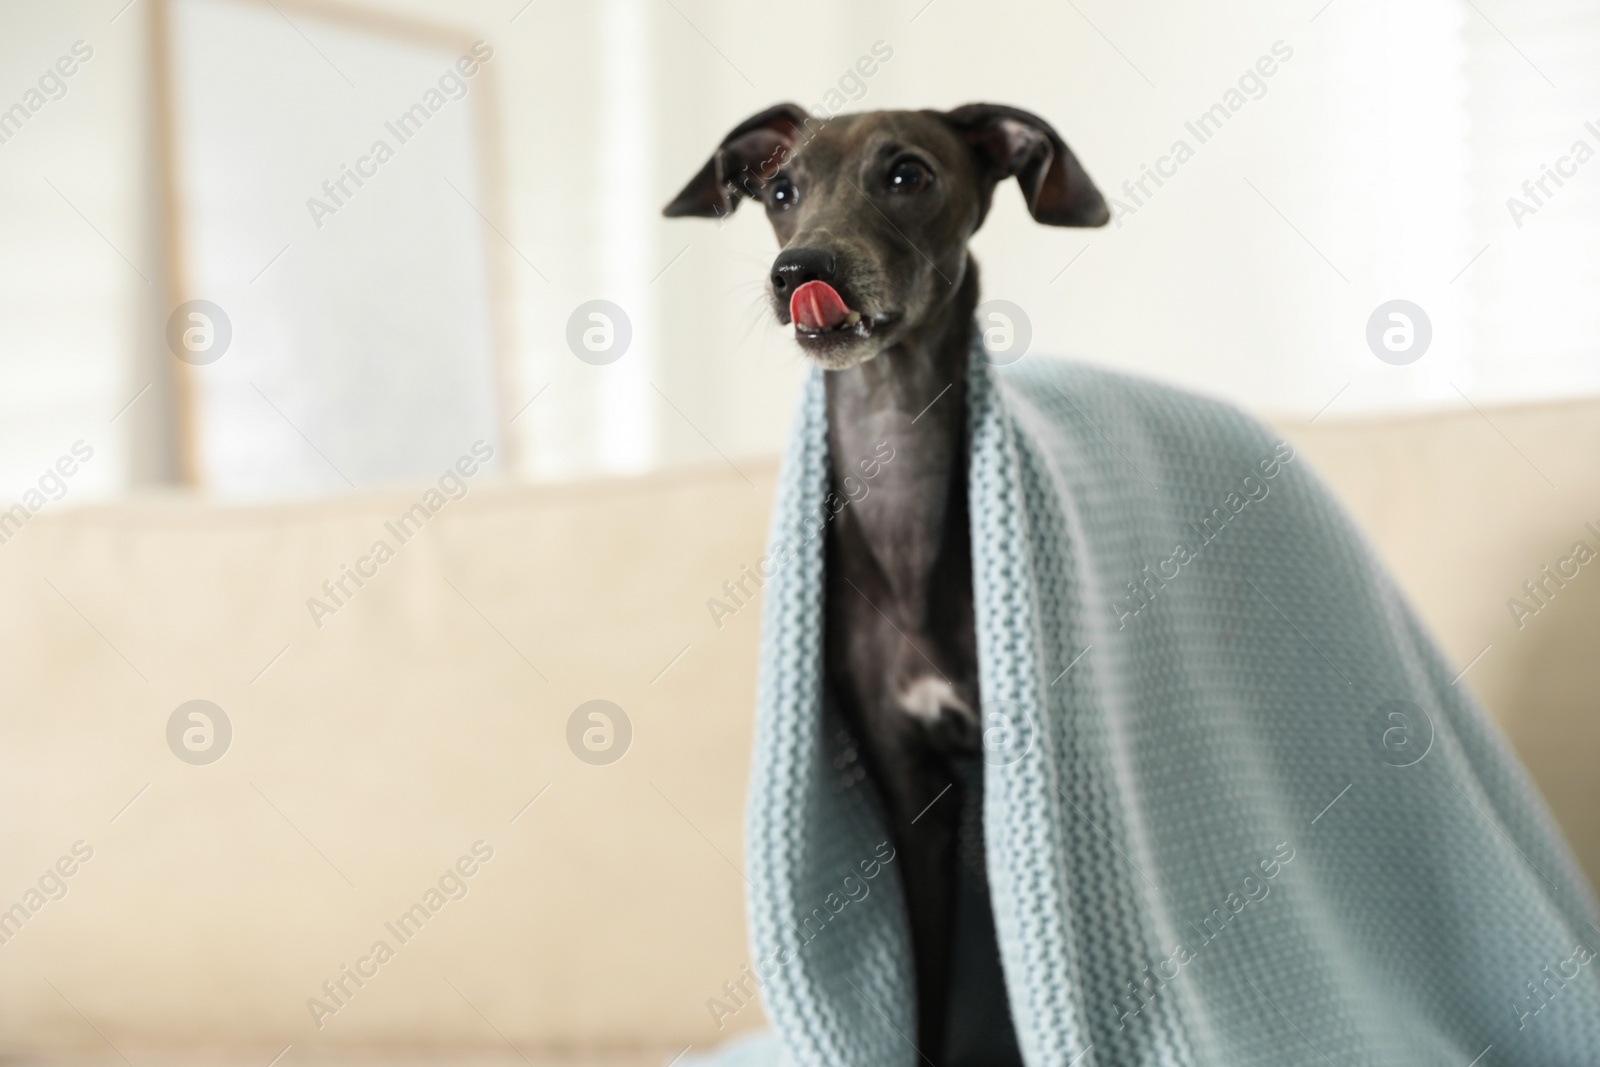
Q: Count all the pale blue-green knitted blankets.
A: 1